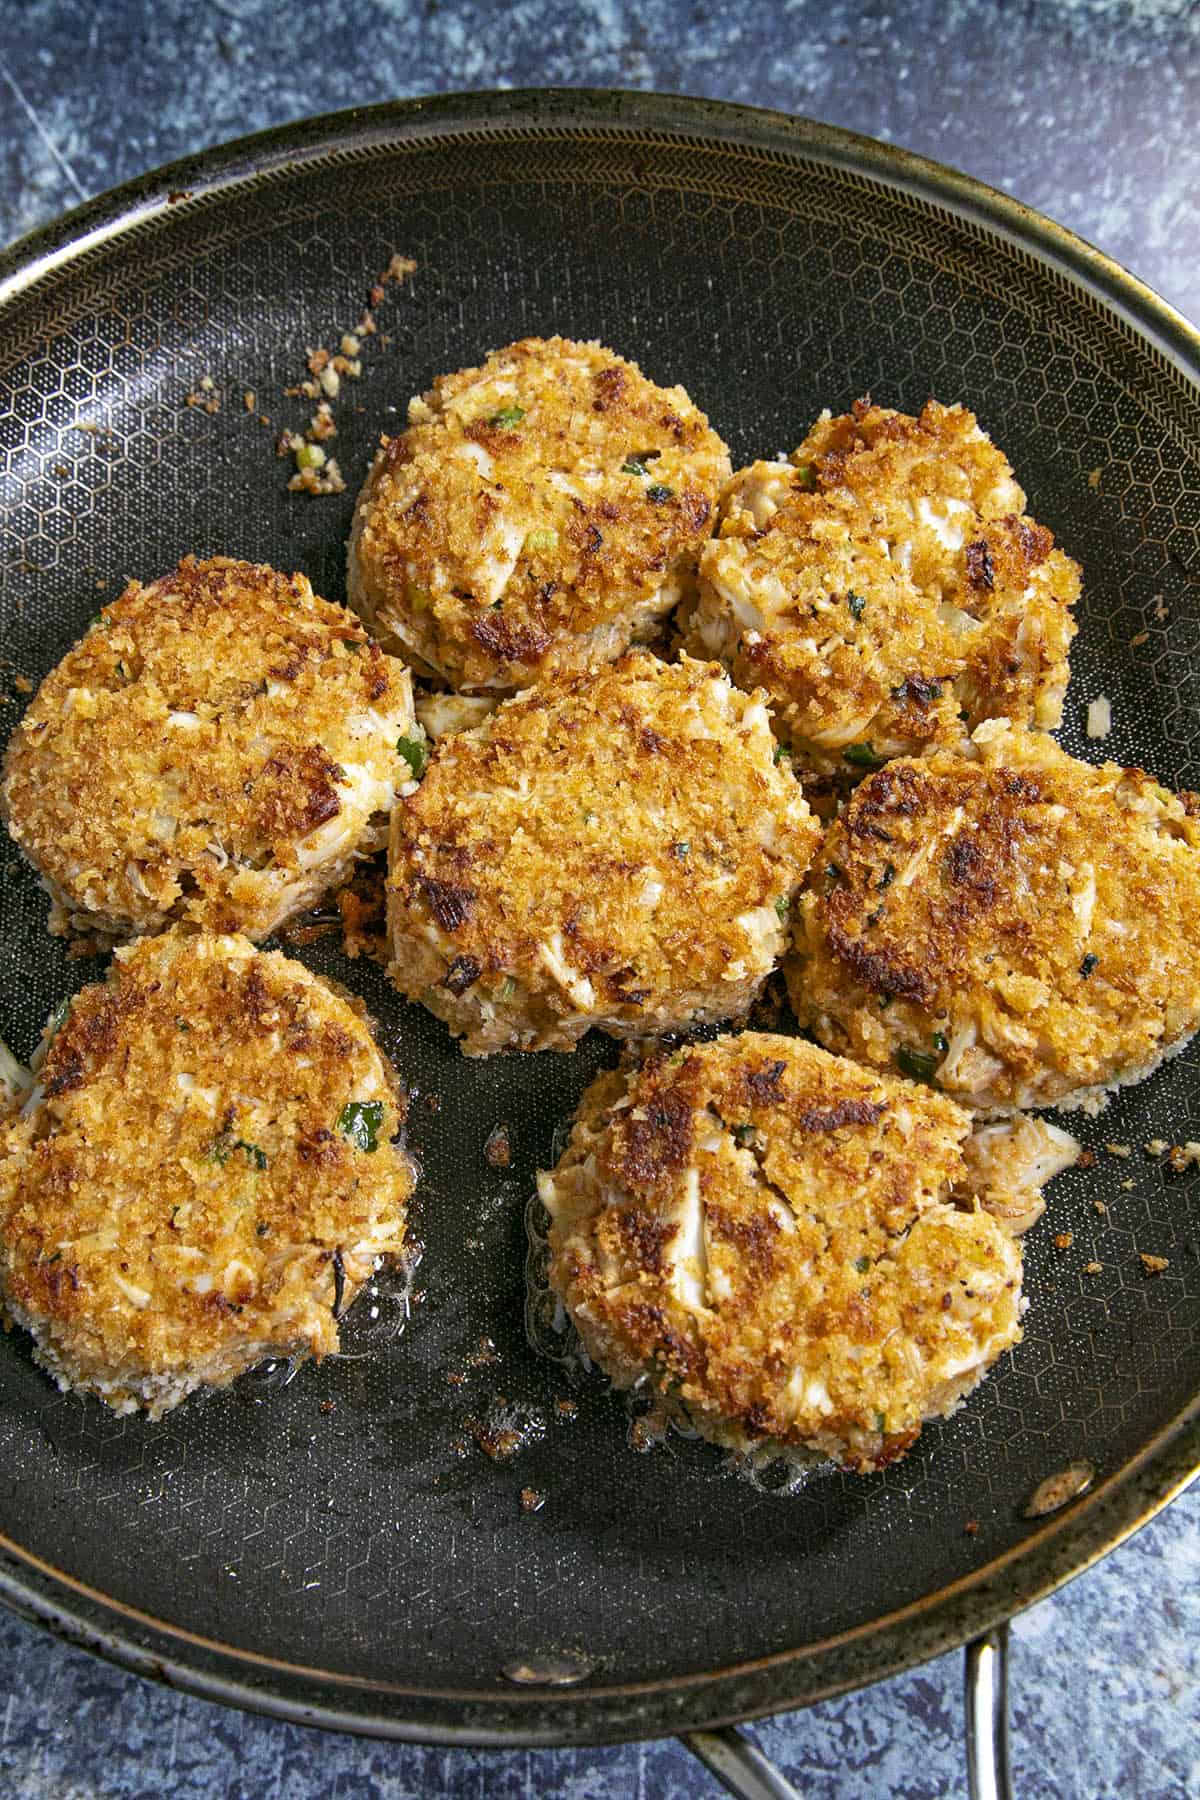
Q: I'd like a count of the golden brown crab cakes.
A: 7